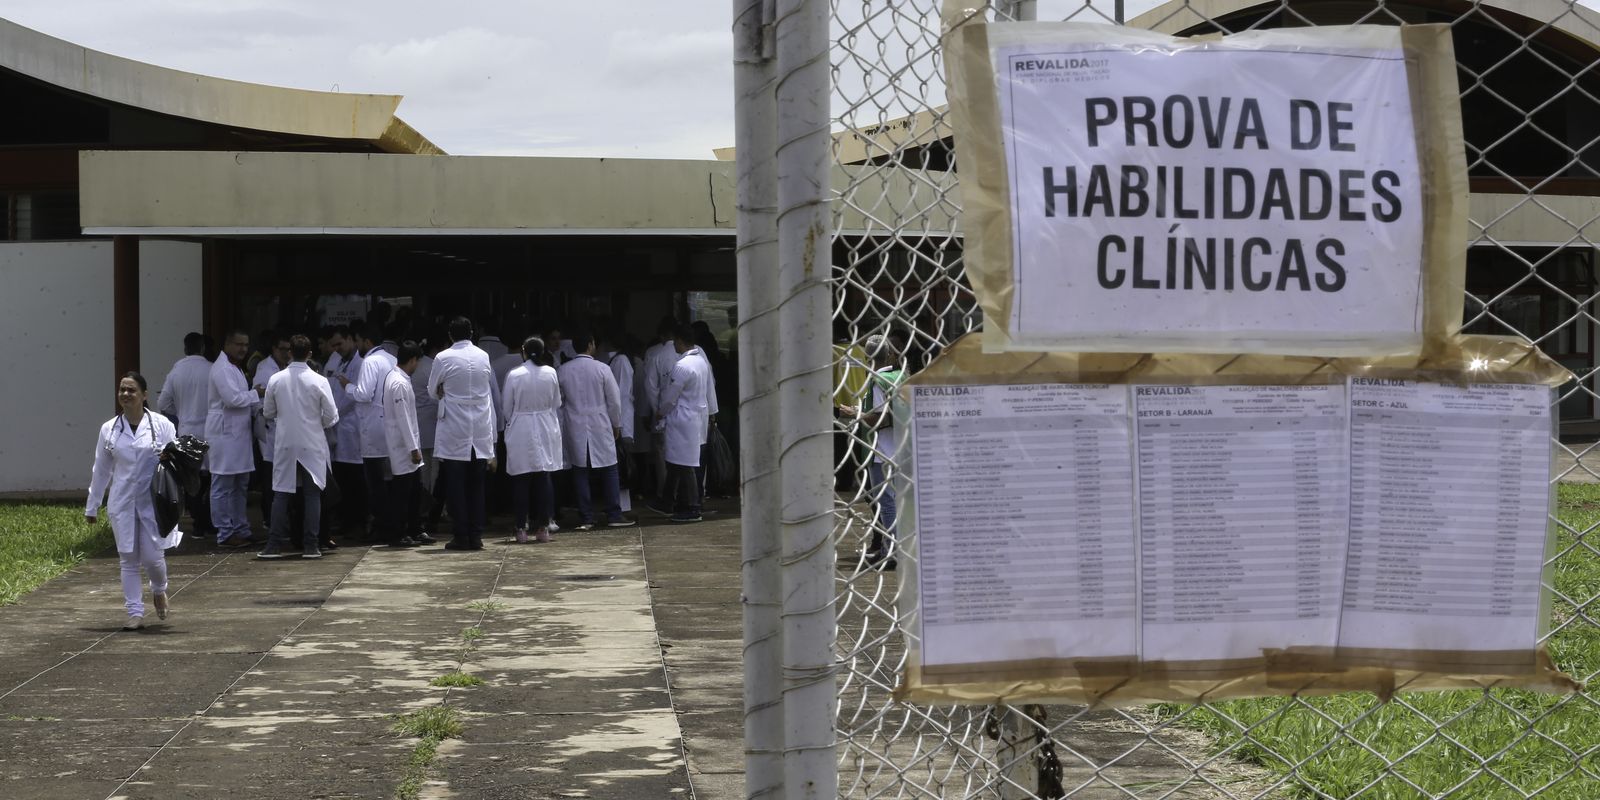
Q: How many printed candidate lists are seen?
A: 3